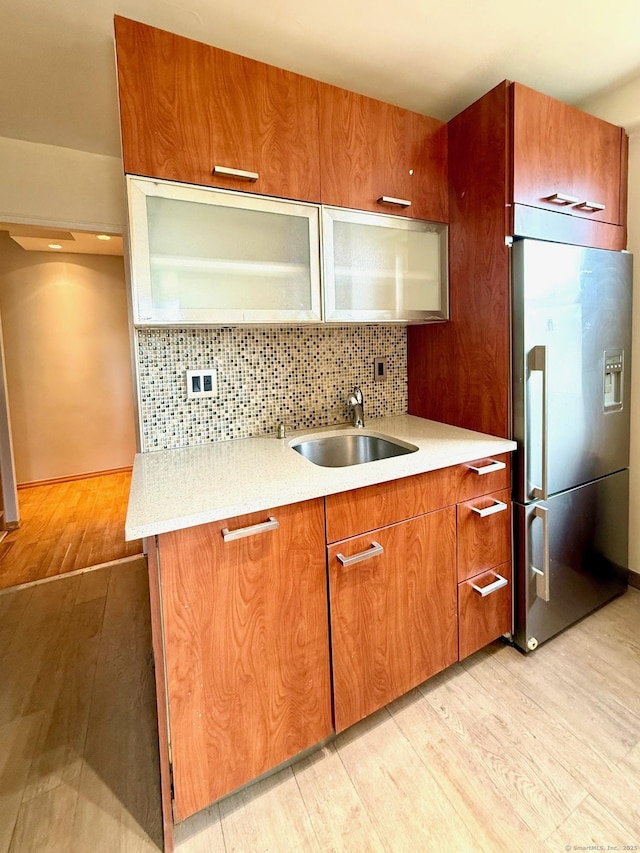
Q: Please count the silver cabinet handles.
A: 9